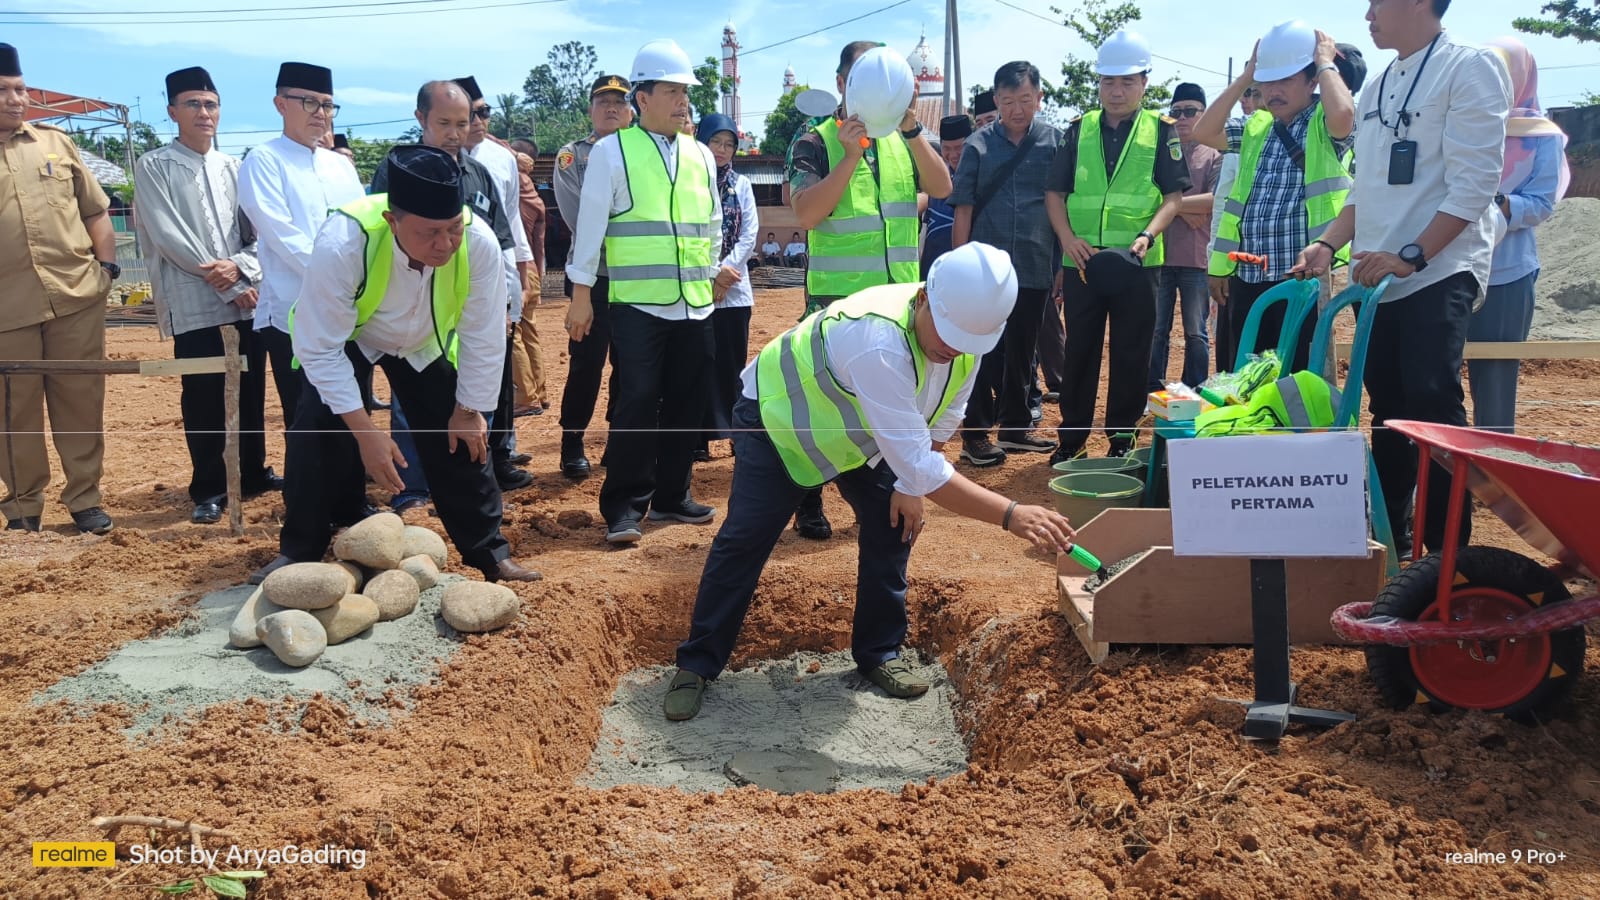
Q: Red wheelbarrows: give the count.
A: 1